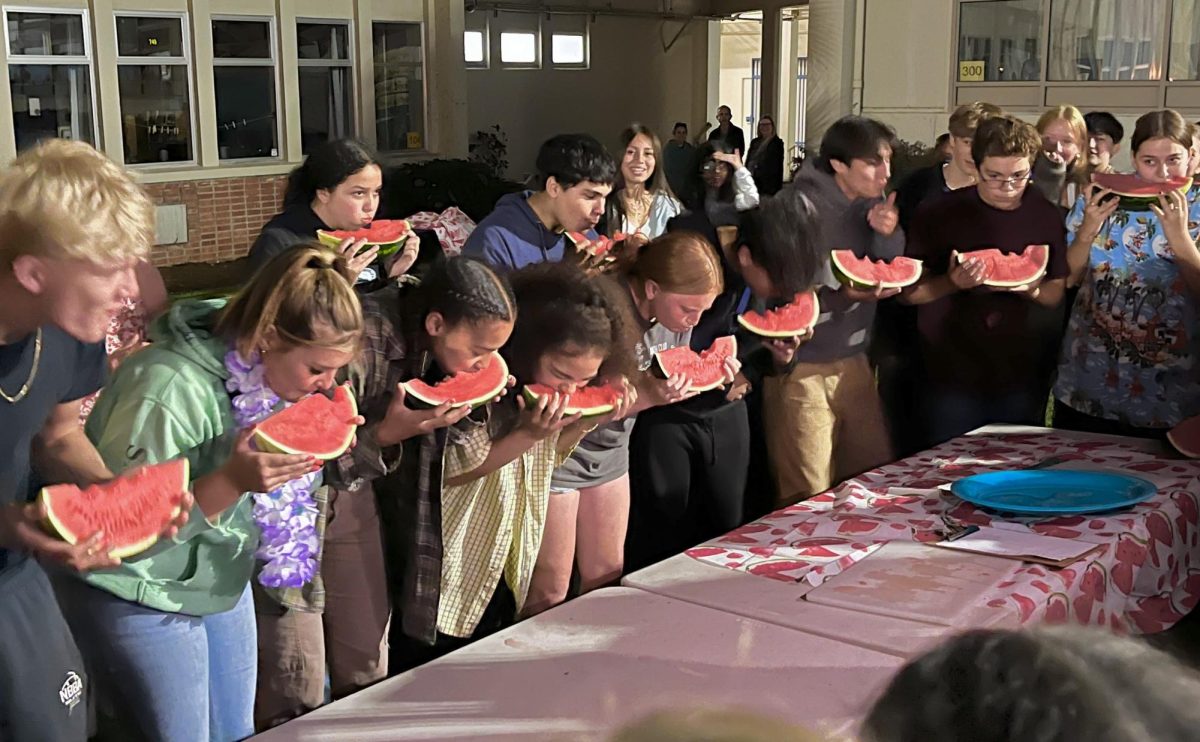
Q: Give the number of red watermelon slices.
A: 12